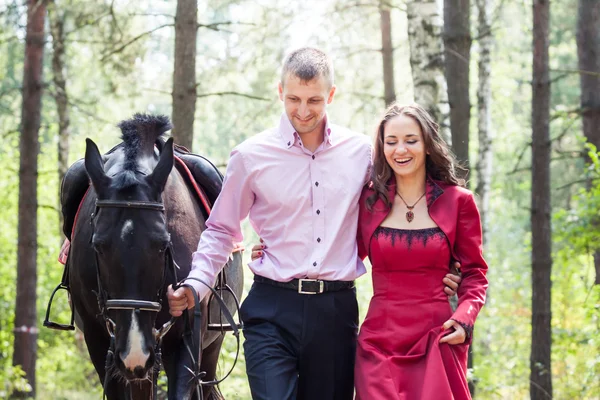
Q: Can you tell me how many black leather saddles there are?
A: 1